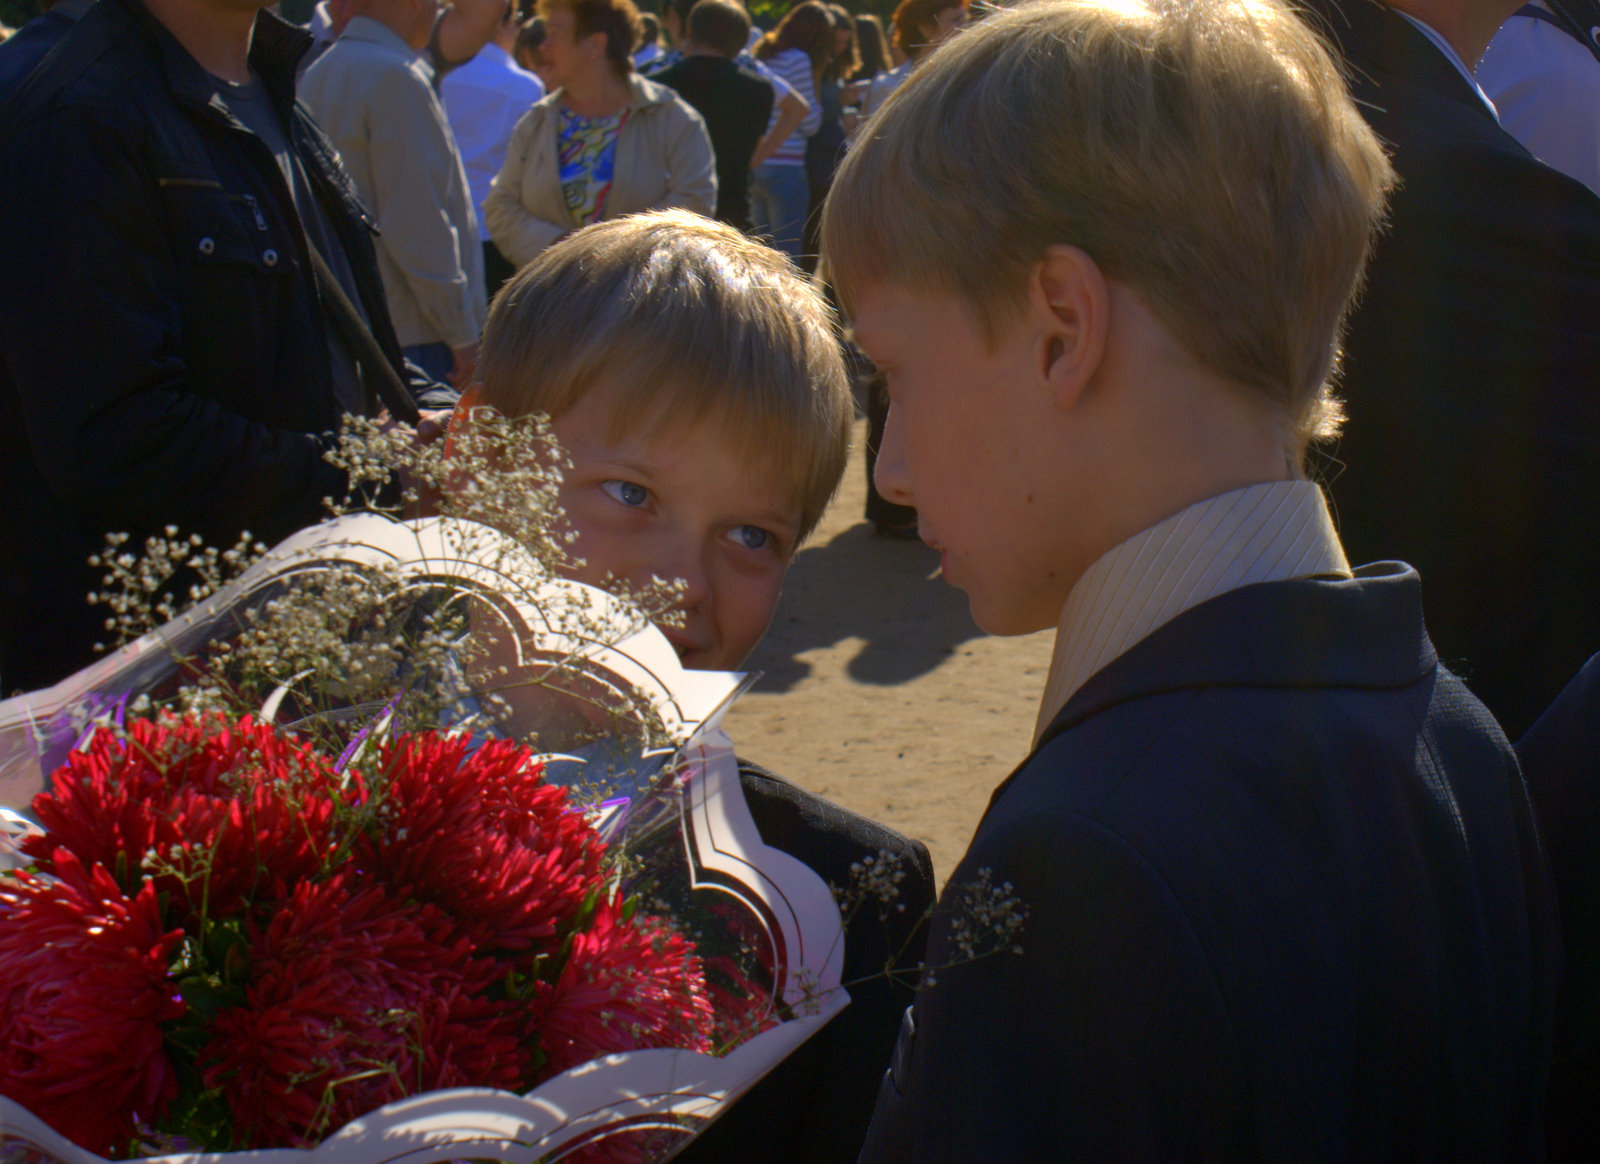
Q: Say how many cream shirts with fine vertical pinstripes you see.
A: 1